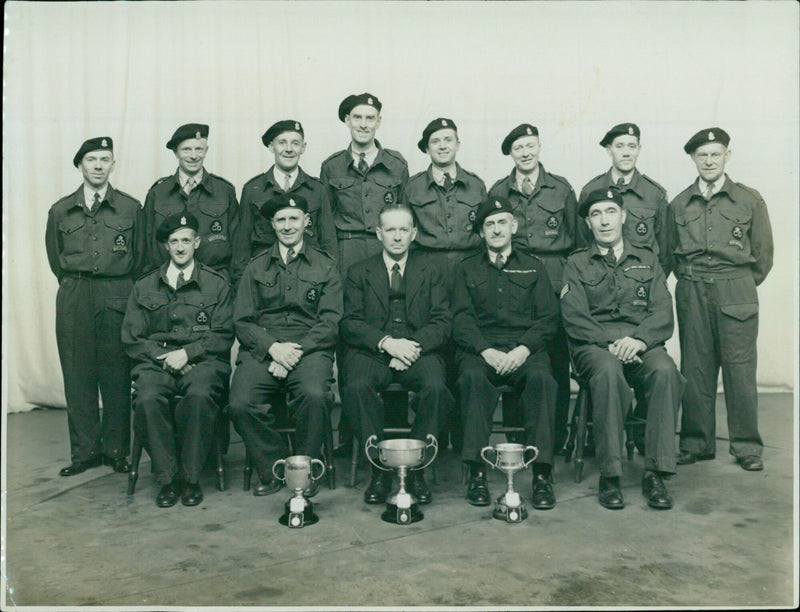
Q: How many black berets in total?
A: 12